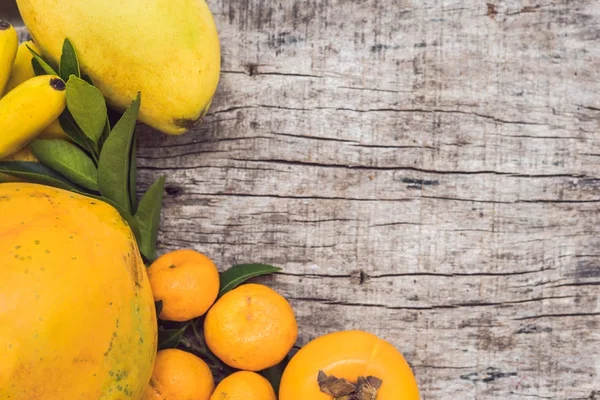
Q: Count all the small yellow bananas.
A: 3